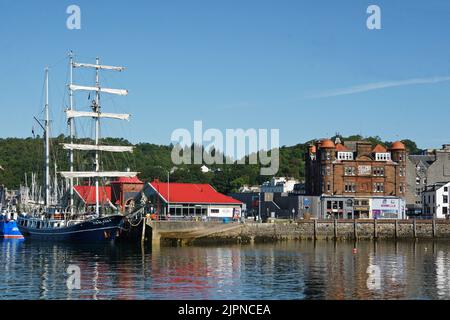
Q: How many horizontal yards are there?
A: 5